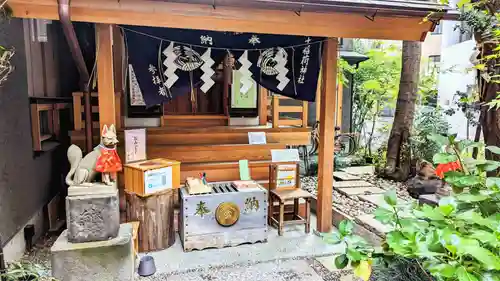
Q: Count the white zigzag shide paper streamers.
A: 4